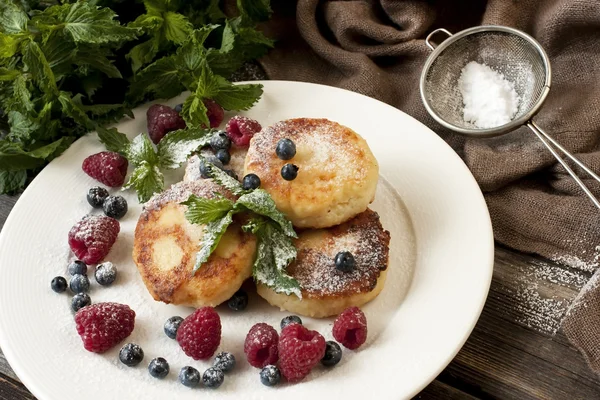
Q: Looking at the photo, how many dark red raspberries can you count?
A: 10